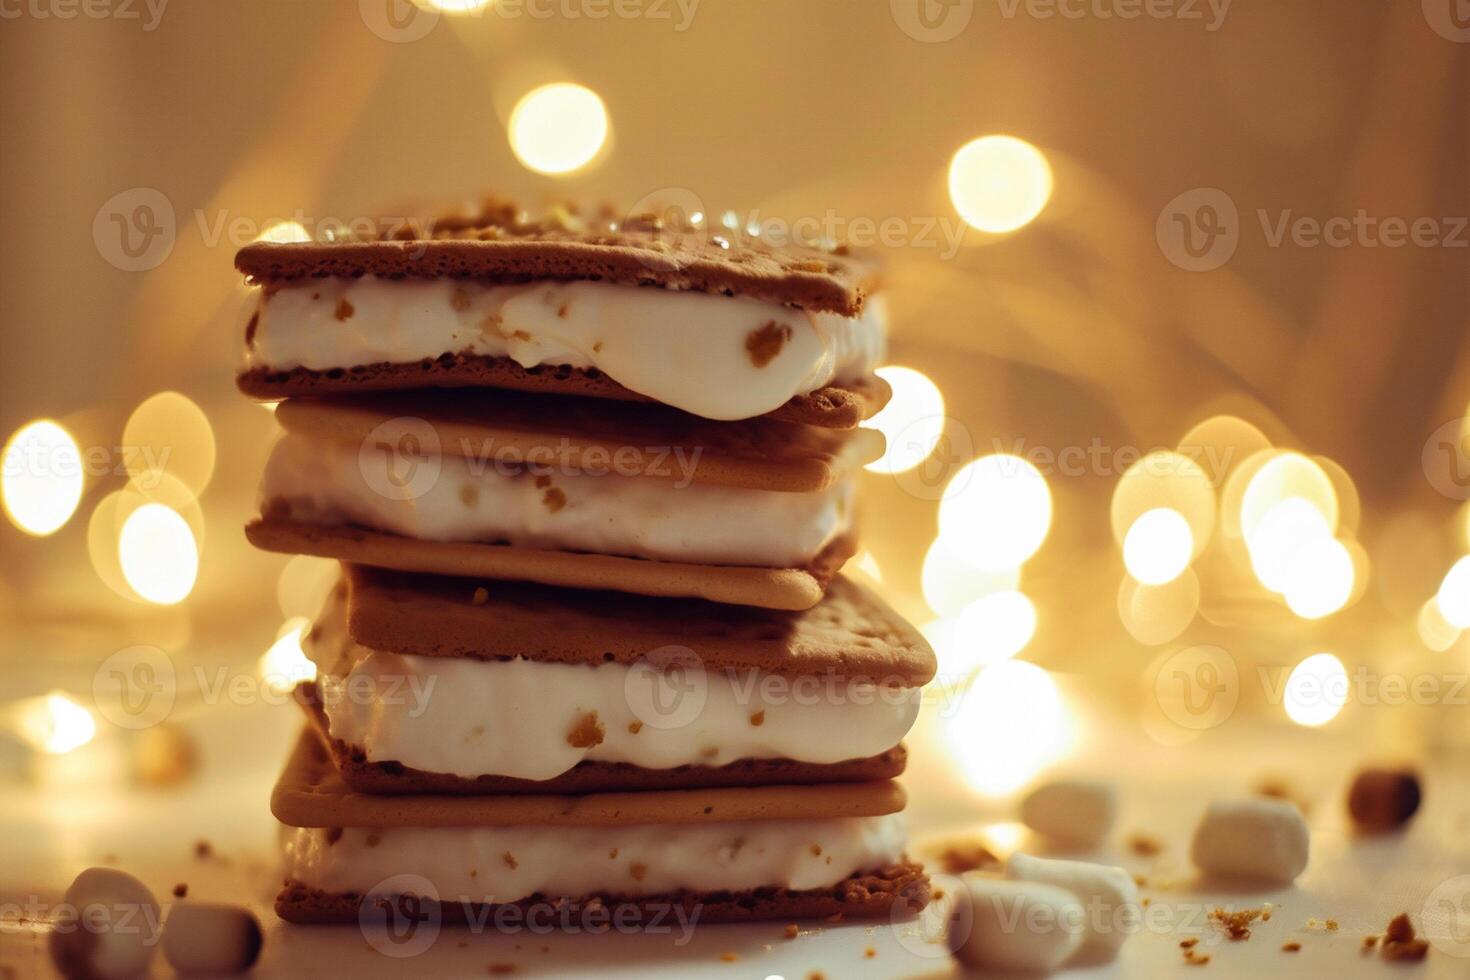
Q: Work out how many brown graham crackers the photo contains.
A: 8